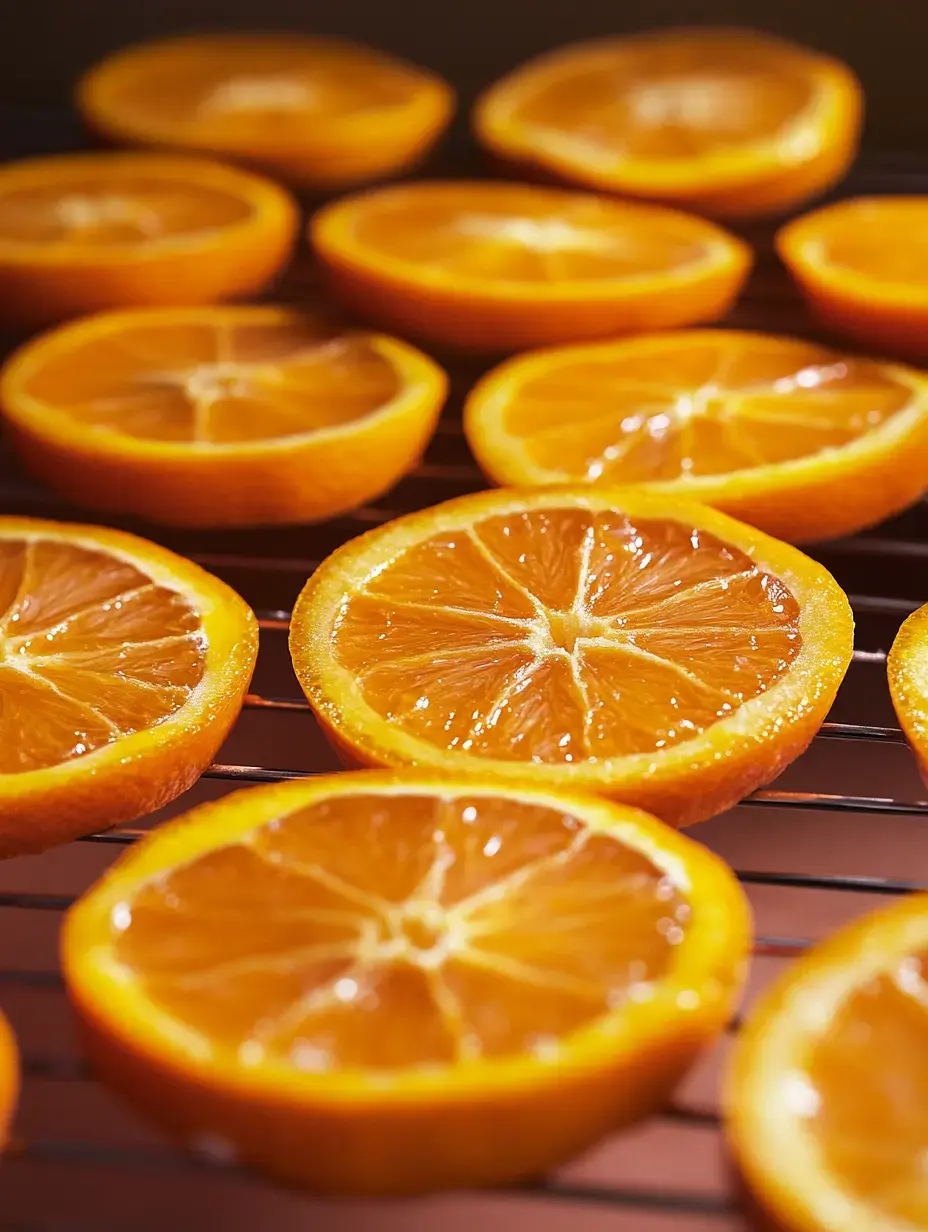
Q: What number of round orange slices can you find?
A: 13